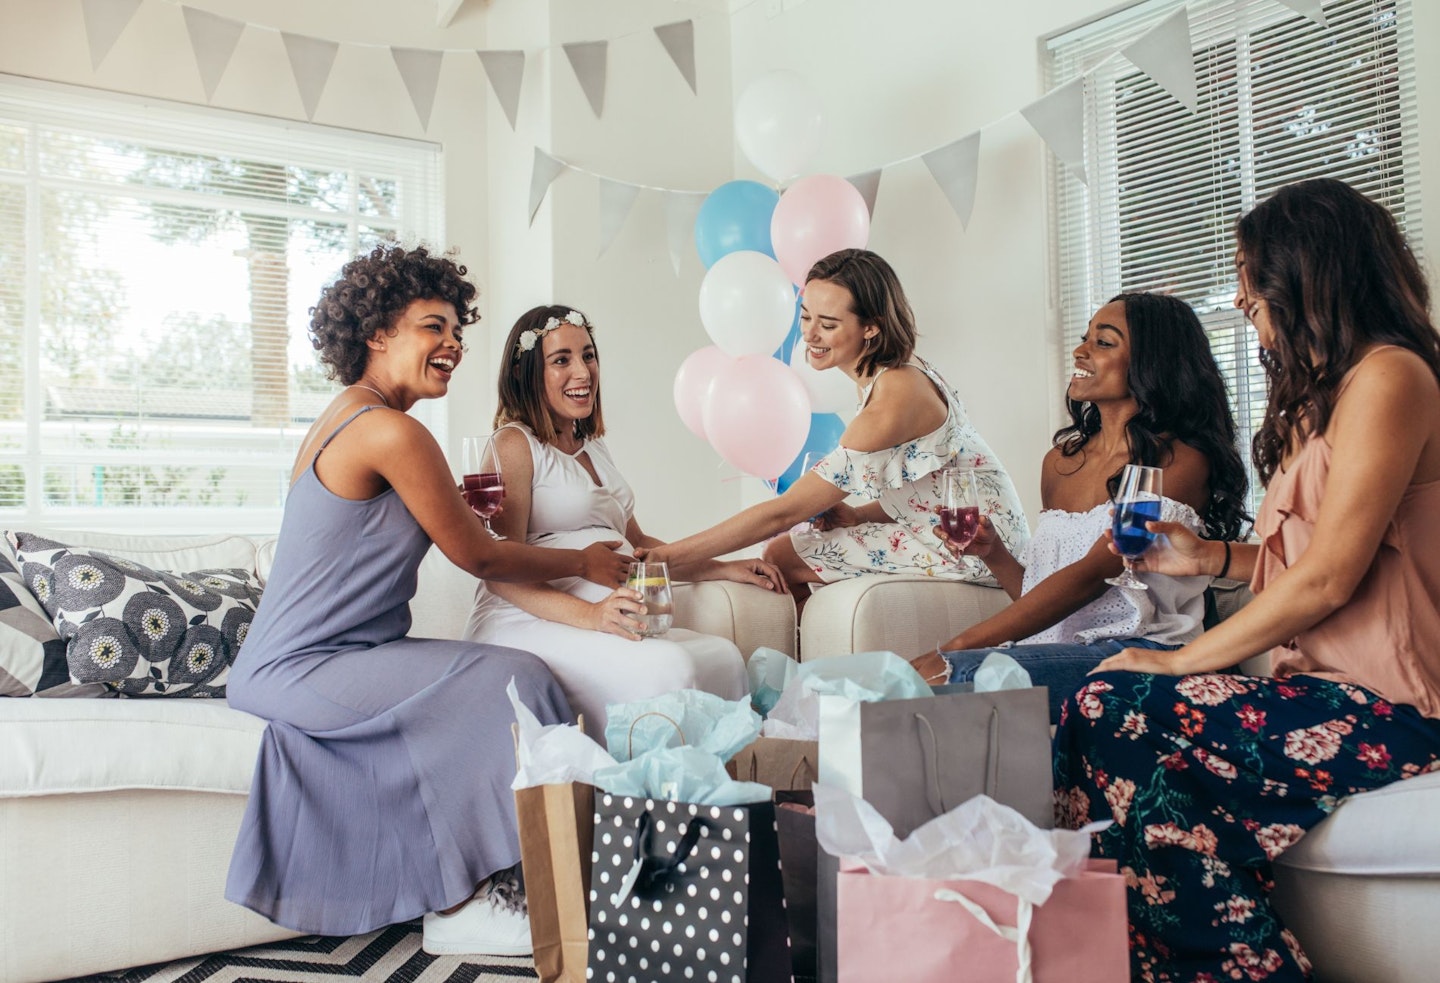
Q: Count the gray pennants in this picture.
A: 15